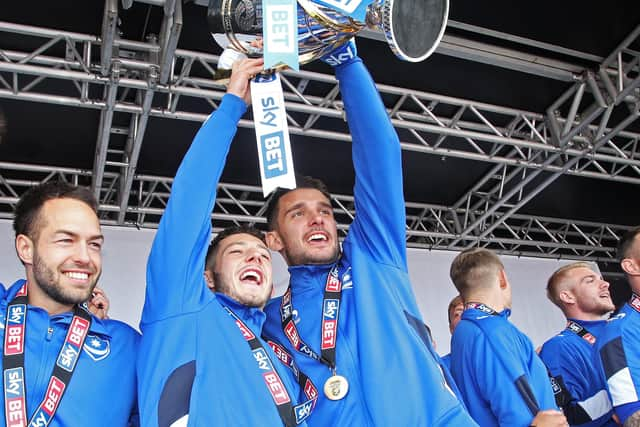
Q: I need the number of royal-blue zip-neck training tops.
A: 6